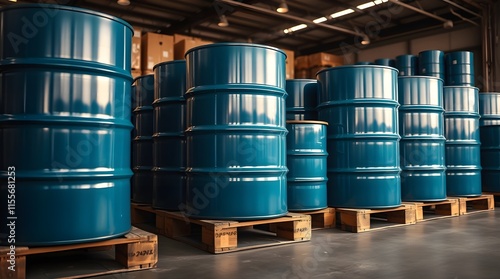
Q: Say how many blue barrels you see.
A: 15